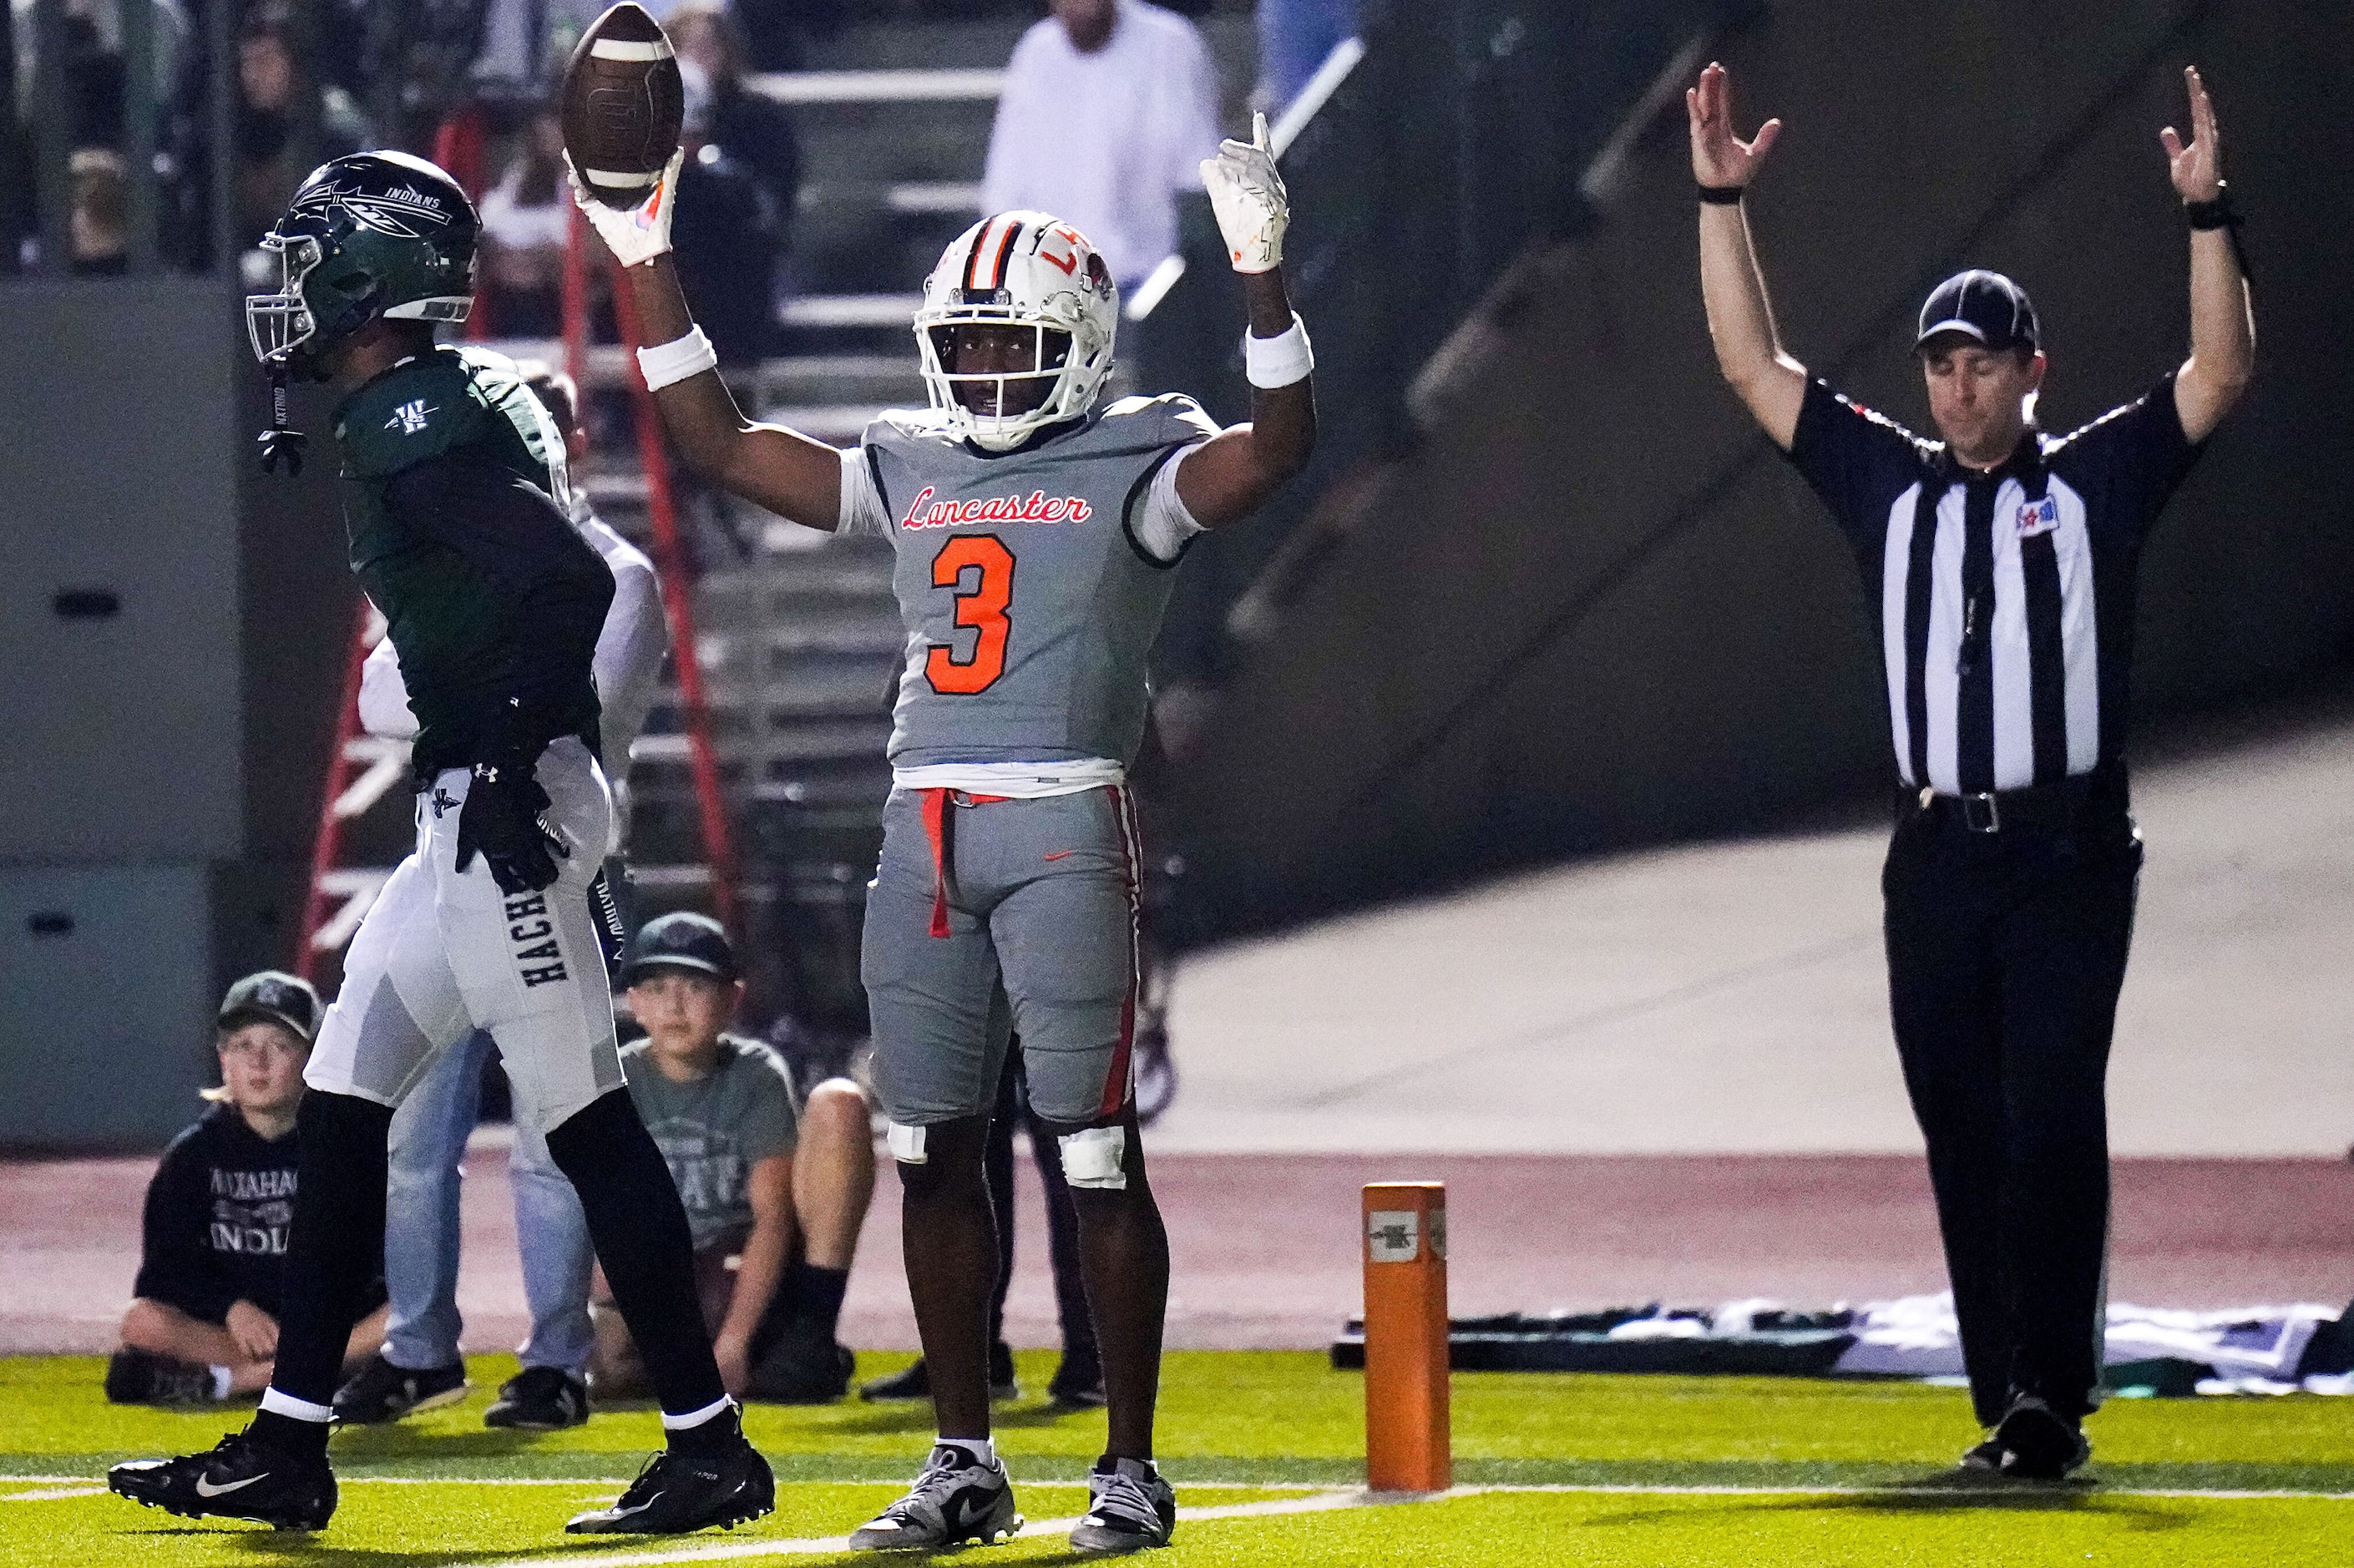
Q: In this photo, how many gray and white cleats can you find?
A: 2